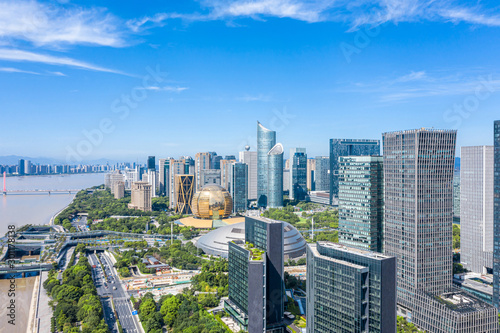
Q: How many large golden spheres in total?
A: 1